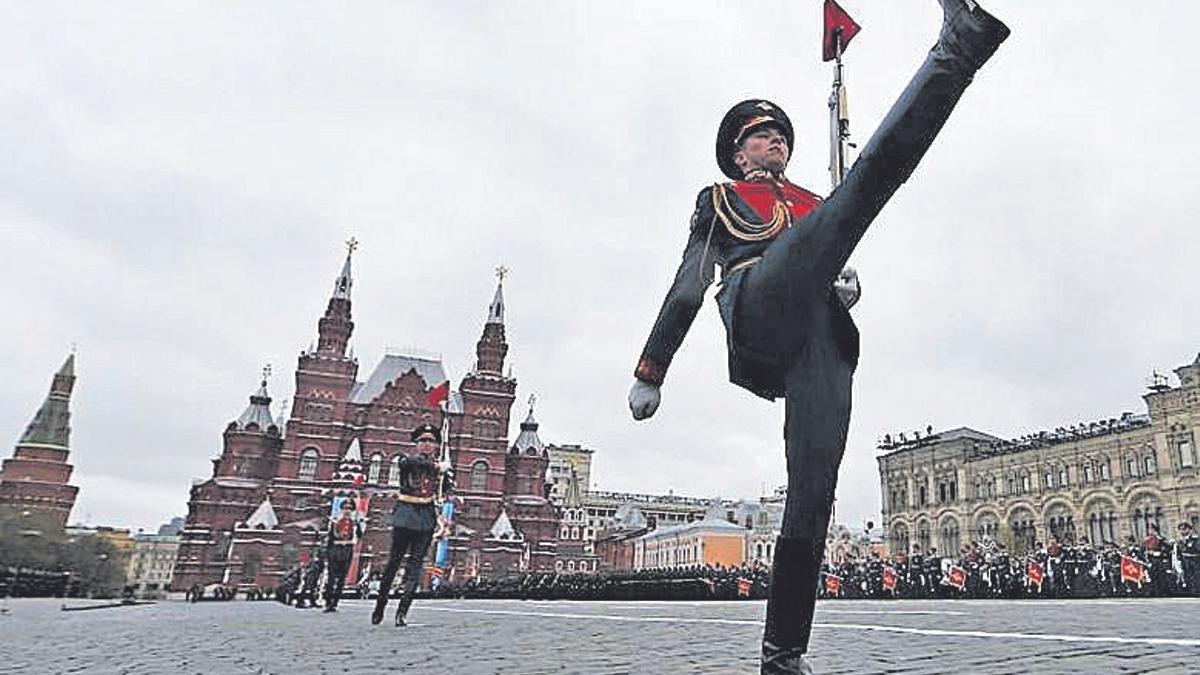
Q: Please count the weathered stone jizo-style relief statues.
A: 0